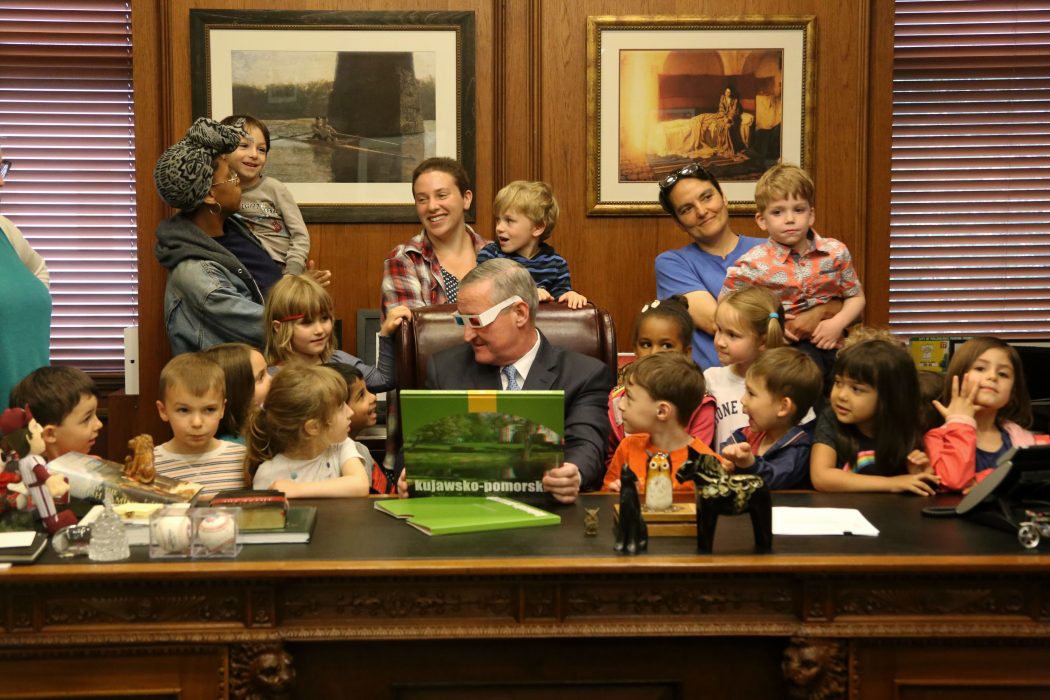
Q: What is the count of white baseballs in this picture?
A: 2